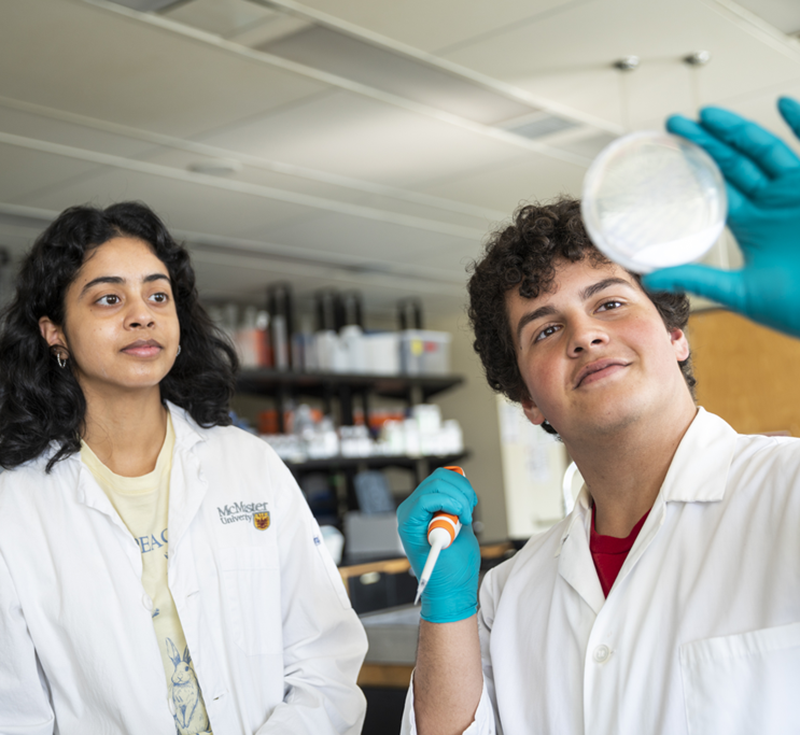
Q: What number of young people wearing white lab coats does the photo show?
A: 2